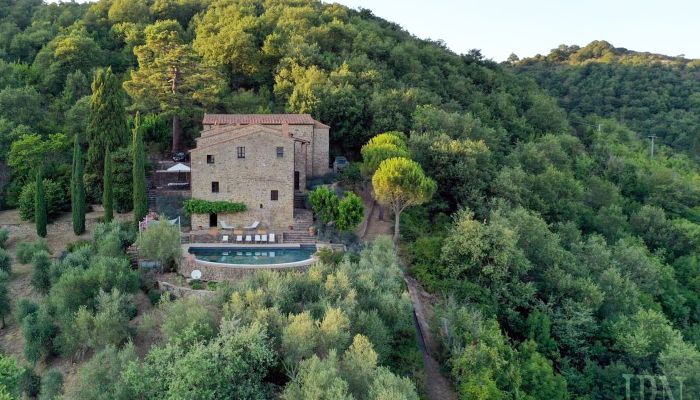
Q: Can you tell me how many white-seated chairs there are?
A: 6